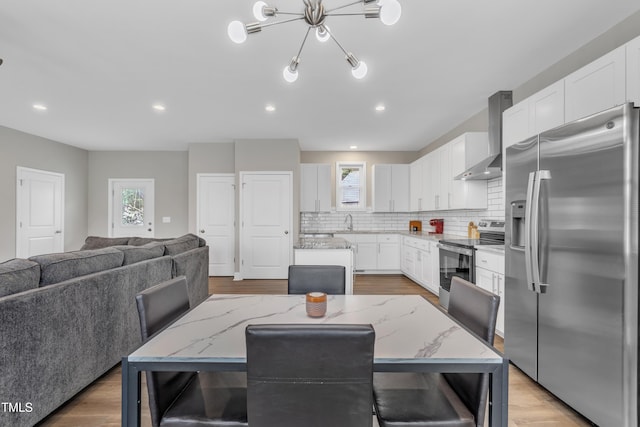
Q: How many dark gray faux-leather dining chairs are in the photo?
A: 4